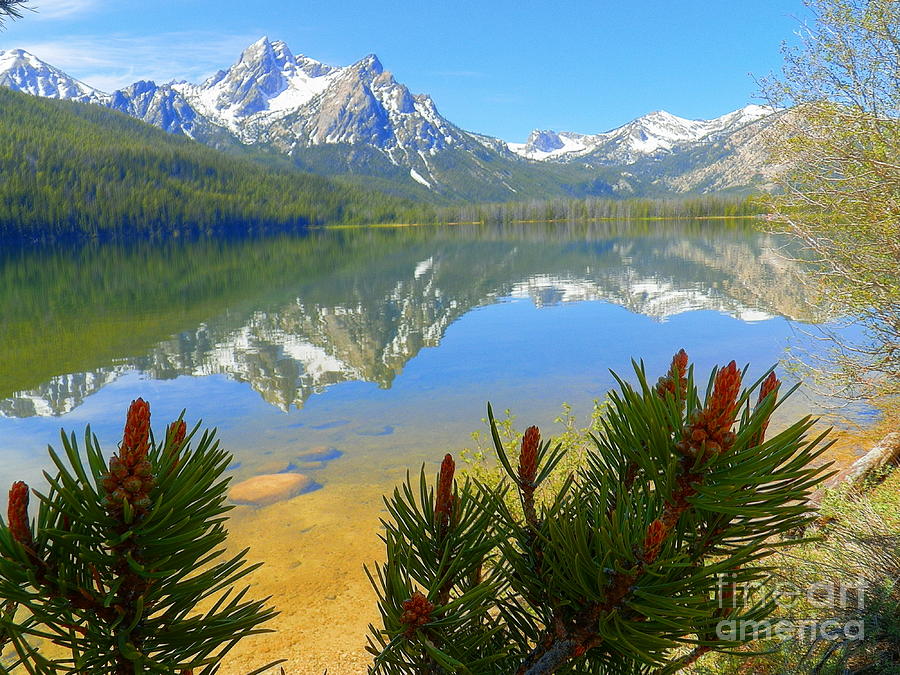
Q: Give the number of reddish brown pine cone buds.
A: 10